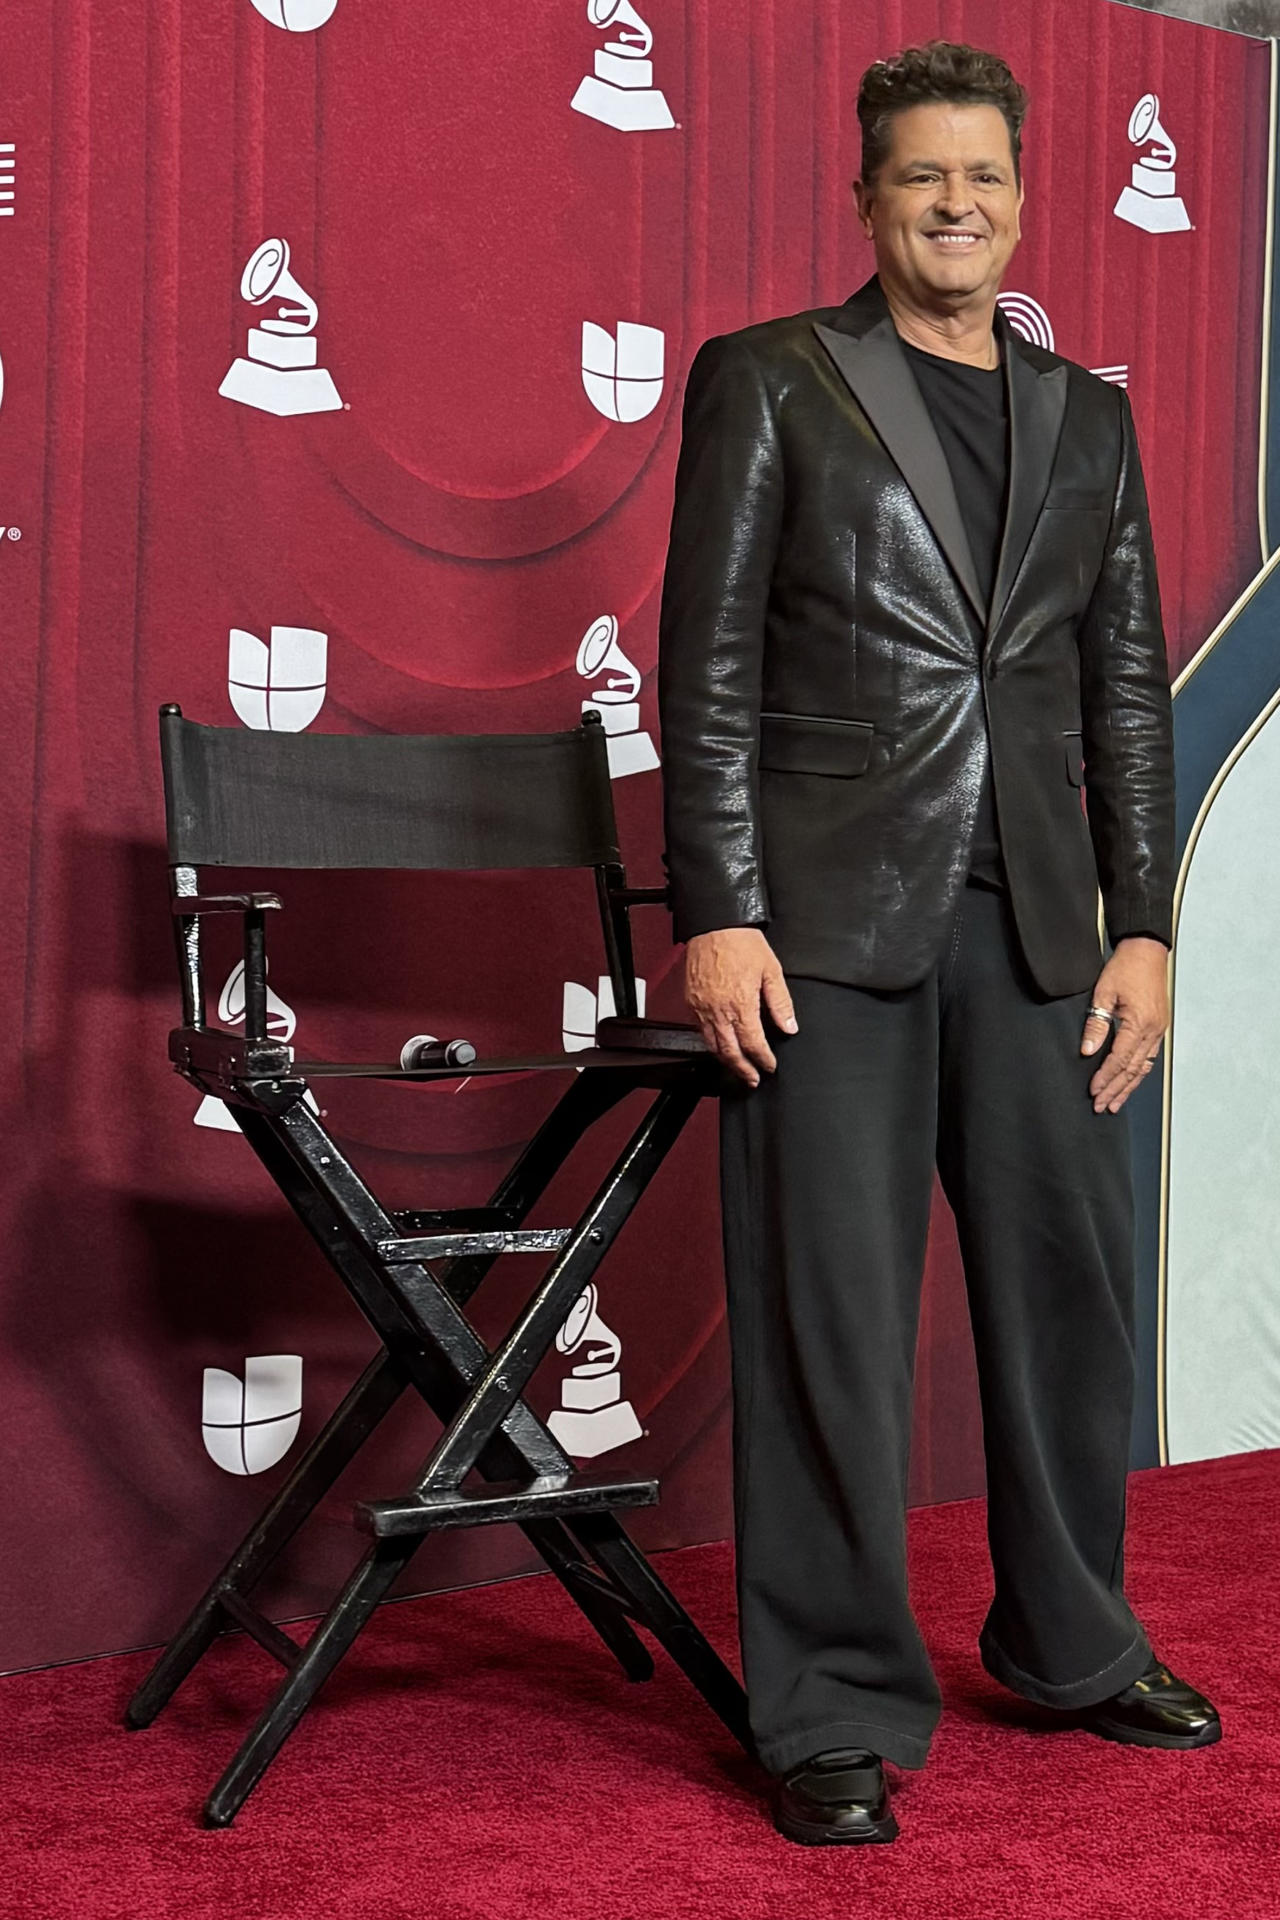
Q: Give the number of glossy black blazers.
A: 1